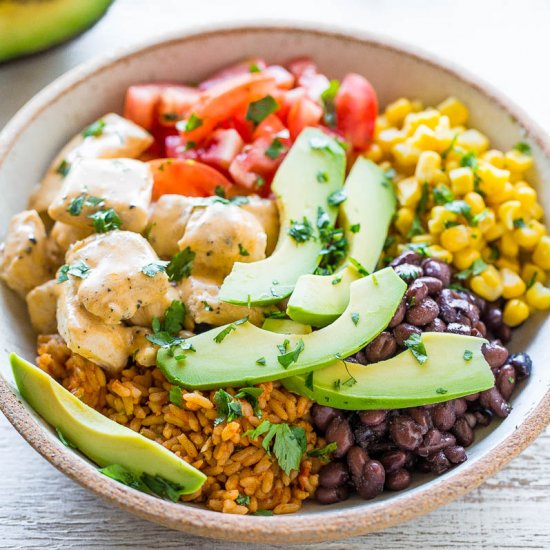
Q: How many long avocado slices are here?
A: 5